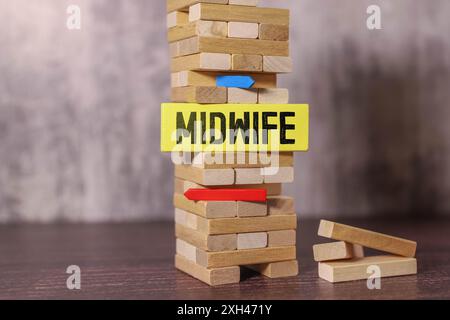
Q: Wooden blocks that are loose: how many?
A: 3